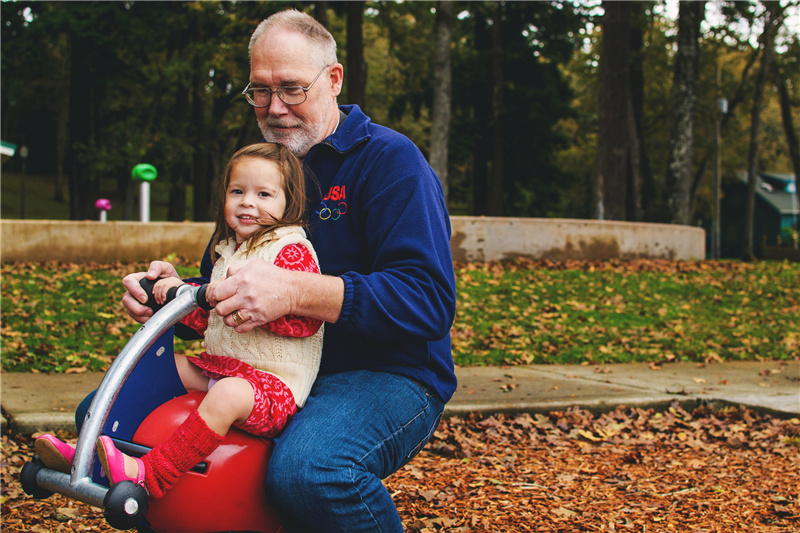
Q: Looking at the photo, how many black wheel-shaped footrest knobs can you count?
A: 2